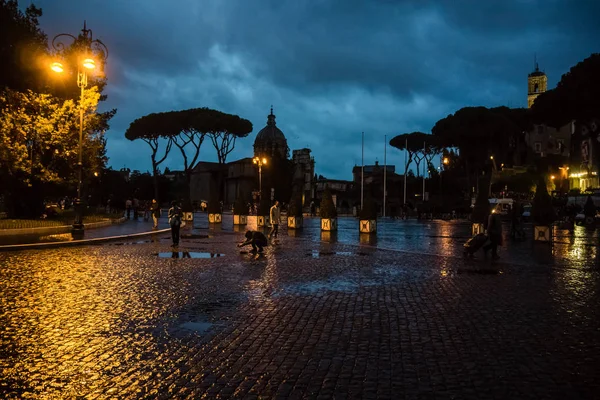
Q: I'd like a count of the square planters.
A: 9